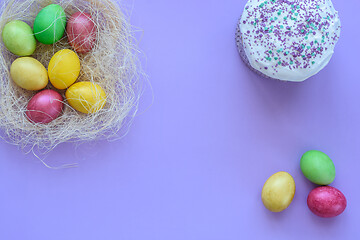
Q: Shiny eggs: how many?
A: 10